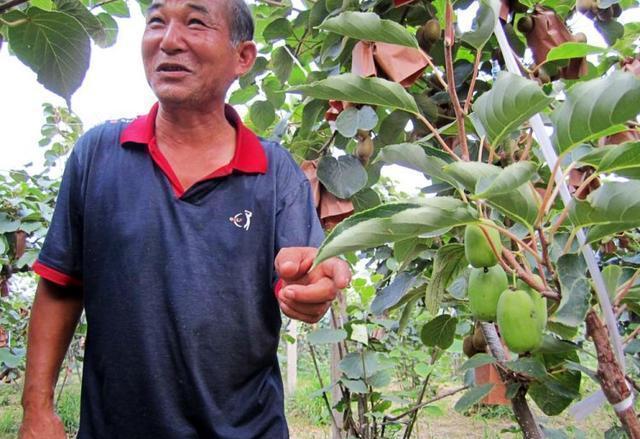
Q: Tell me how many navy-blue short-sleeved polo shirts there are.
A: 1